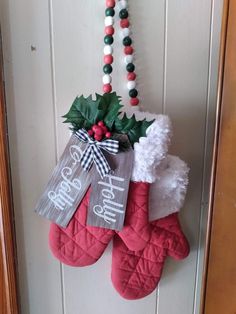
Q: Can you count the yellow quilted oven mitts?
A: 0